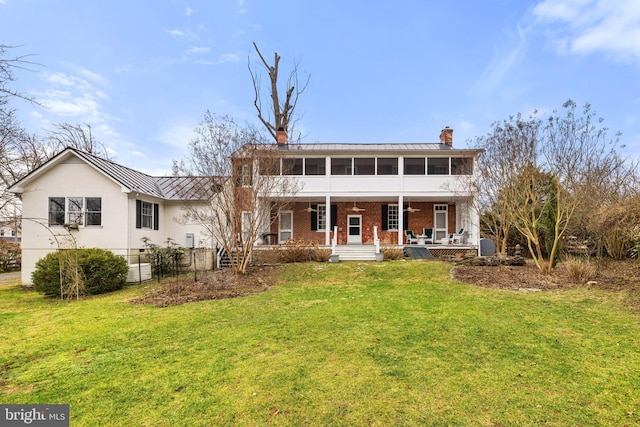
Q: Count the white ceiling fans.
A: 3